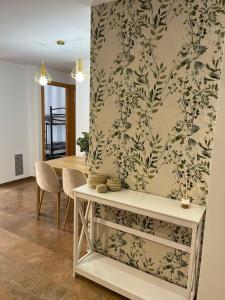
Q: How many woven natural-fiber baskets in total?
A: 3